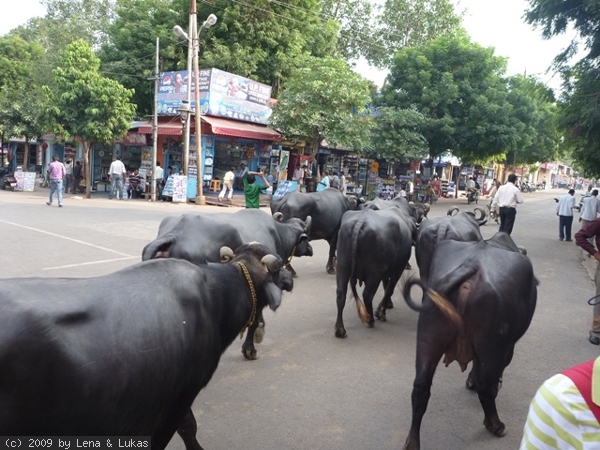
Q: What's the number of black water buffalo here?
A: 7